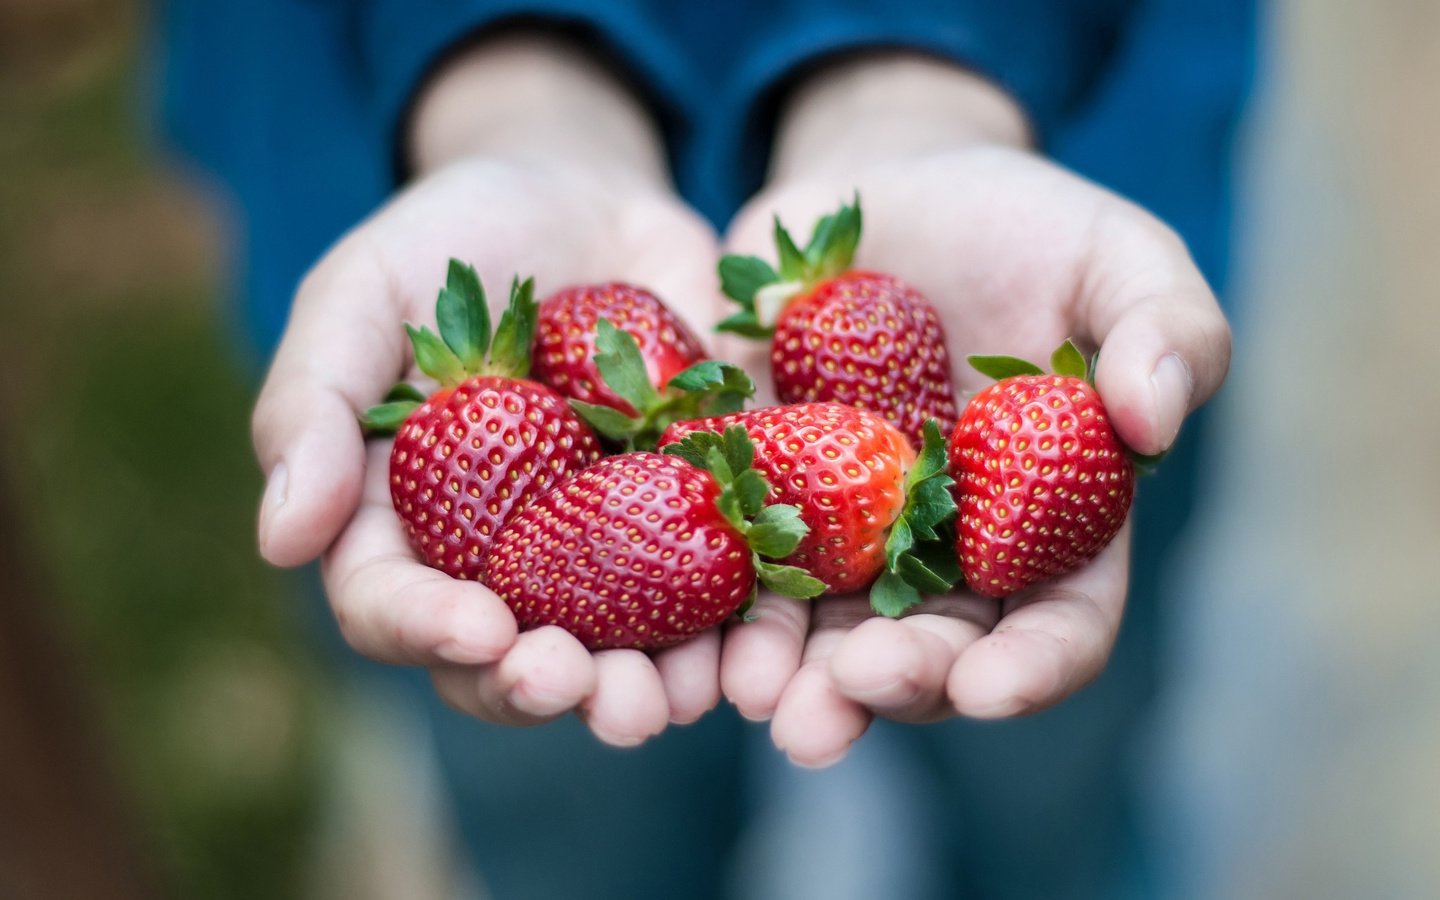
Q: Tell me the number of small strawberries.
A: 6